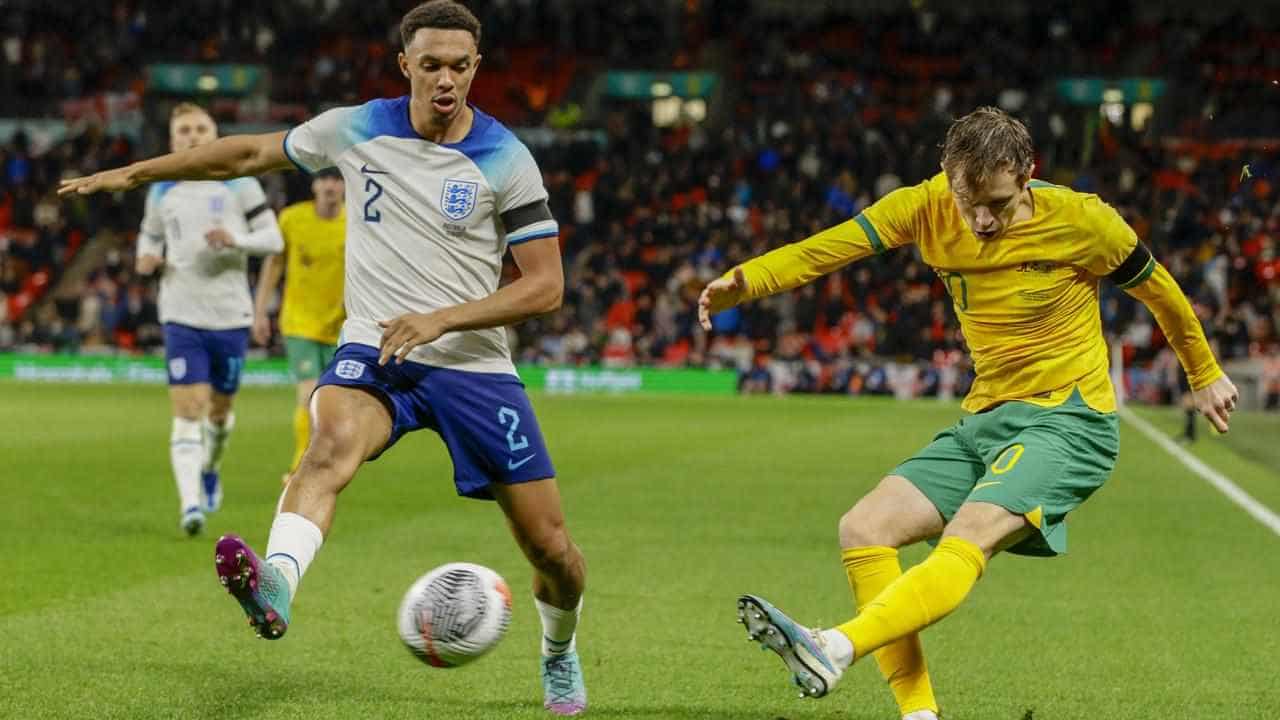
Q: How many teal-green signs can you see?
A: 3